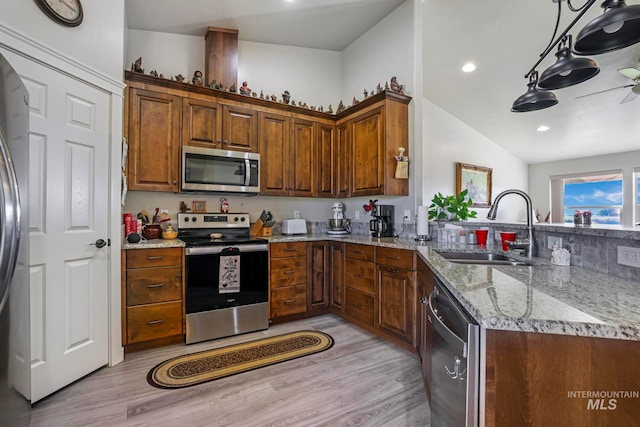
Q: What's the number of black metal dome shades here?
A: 3